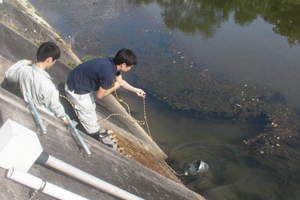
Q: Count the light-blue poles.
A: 2